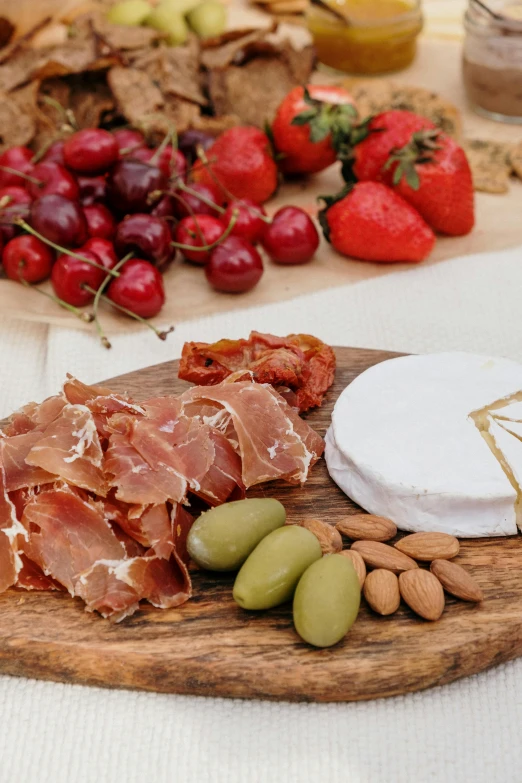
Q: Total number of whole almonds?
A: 8